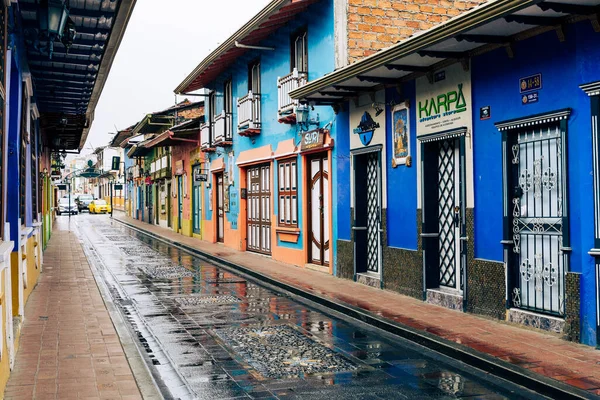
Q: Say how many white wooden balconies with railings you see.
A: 4